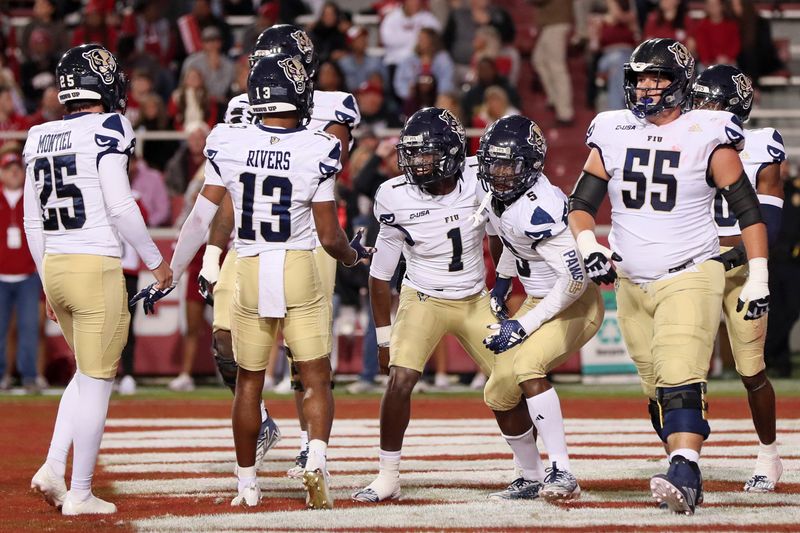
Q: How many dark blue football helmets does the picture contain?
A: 7